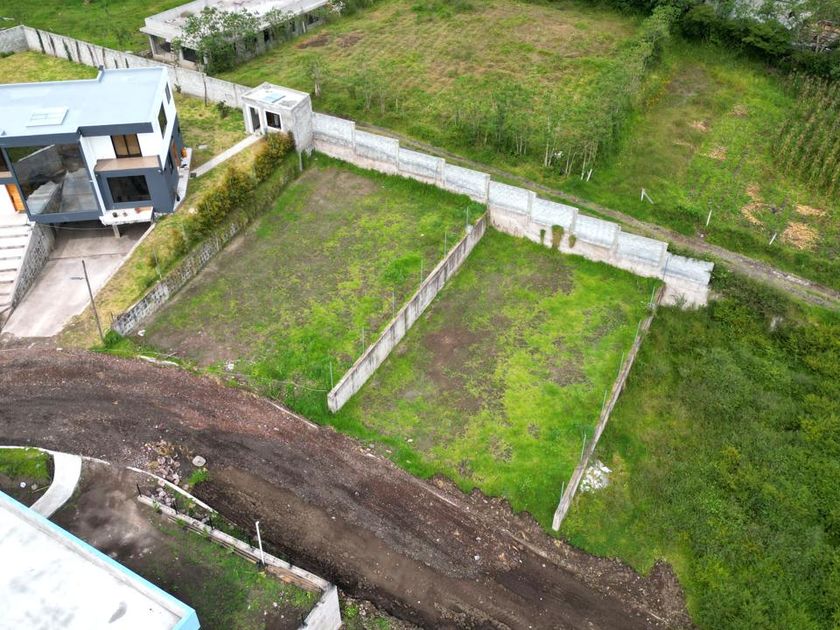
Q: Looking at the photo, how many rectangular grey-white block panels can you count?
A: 9